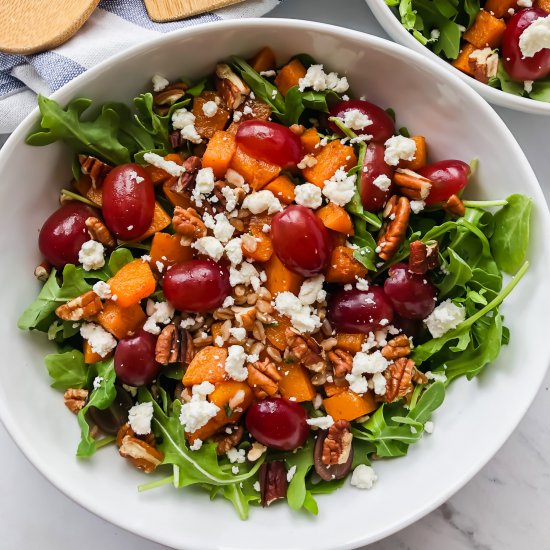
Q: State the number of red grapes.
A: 13